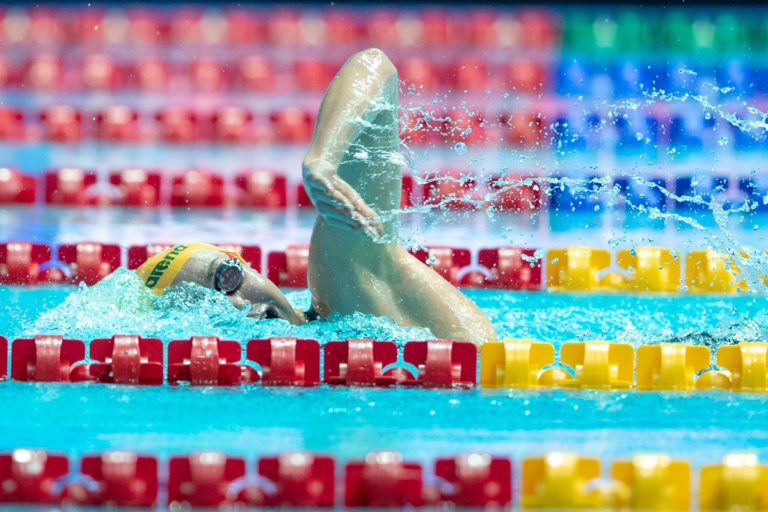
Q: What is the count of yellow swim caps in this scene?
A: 1